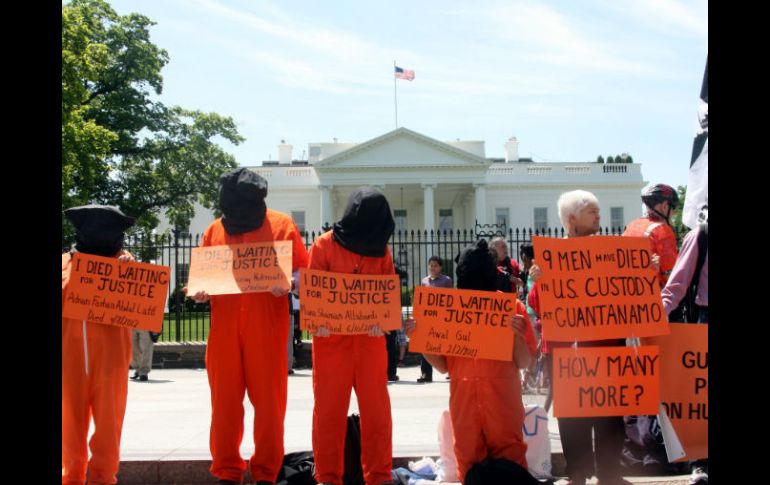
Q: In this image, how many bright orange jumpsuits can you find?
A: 4